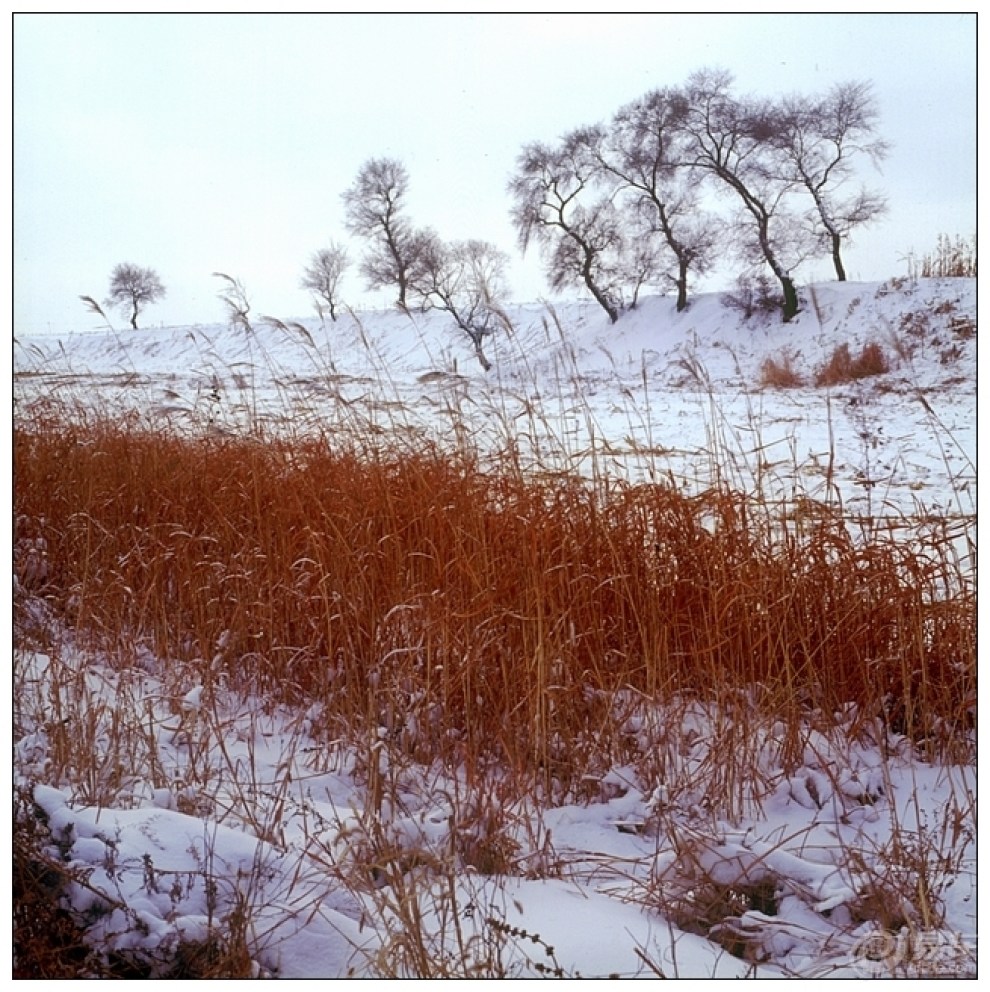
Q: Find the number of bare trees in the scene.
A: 8